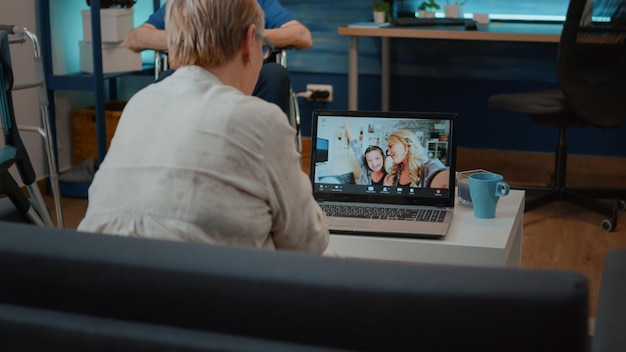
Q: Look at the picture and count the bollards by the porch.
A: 0